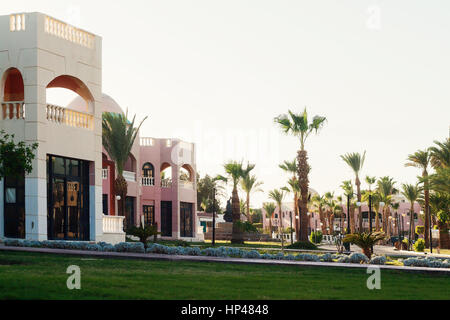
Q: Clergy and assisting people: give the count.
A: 0